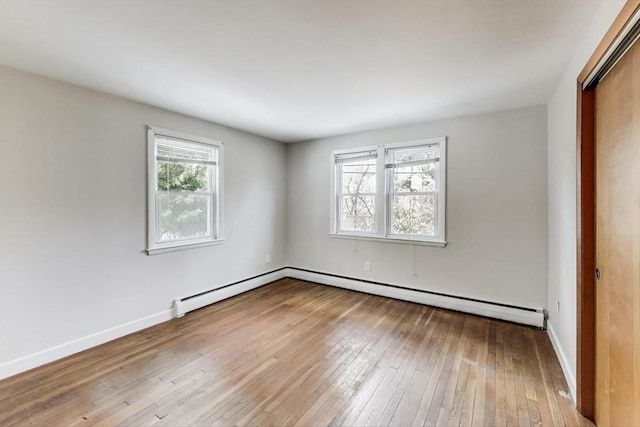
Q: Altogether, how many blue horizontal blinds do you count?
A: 0